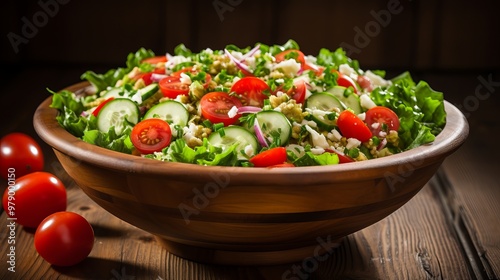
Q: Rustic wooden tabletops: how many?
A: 1